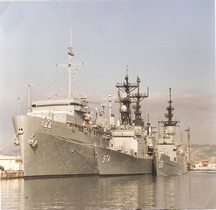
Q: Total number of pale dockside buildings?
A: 2